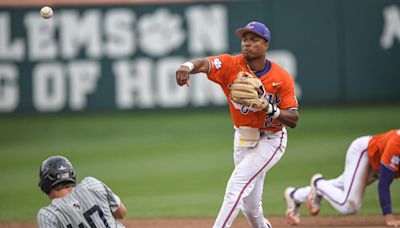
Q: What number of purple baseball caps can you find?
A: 1